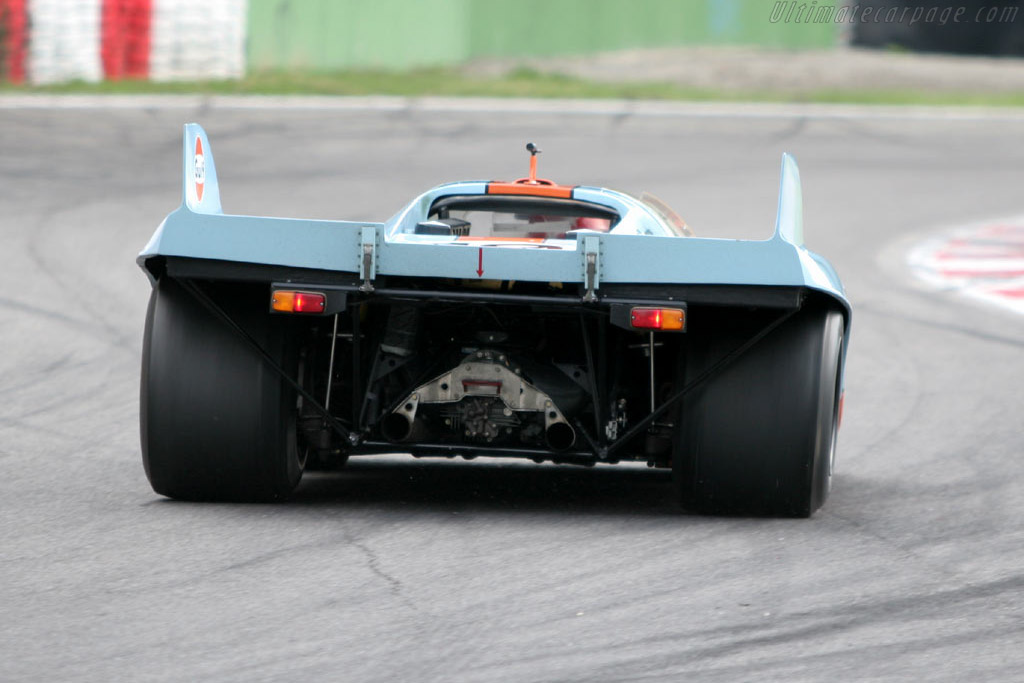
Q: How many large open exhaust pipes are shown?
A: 2